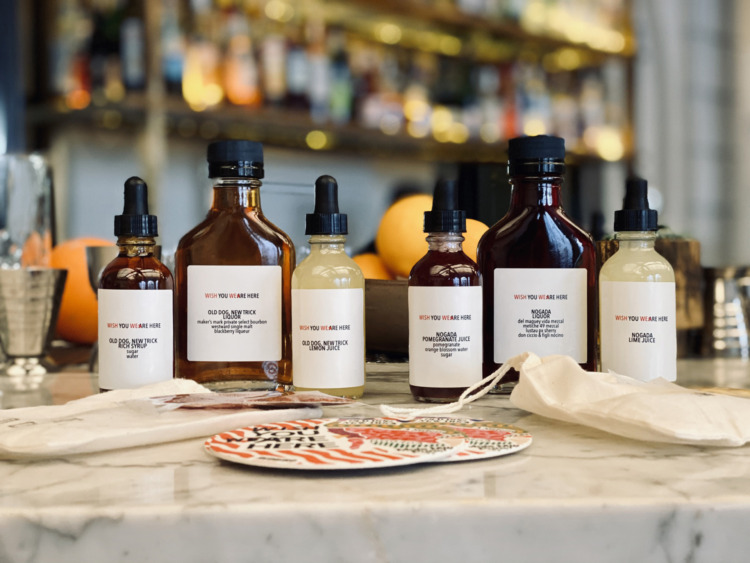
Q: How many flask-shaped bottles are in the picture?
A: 2